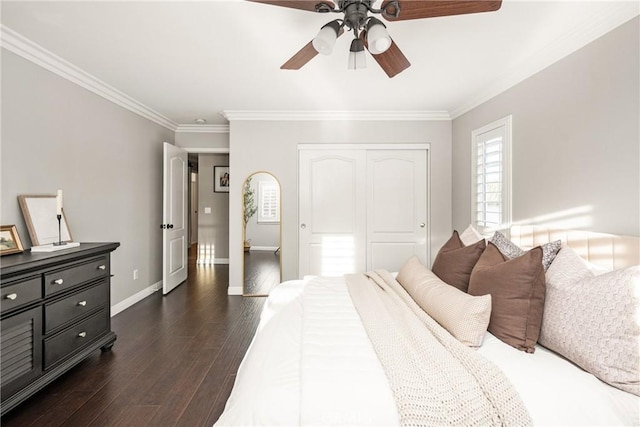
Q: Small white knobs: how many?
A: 5